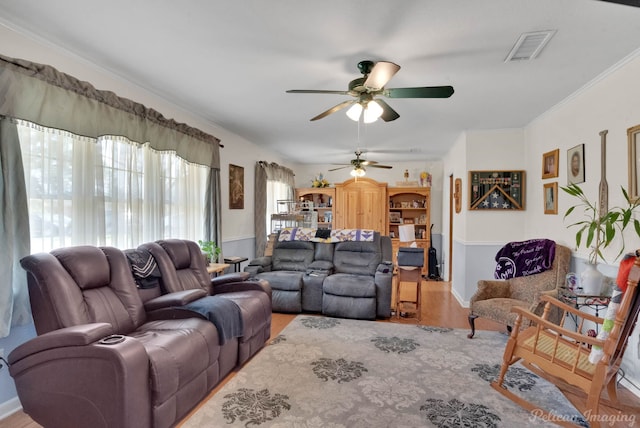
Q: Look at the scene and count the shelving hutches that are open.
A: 2